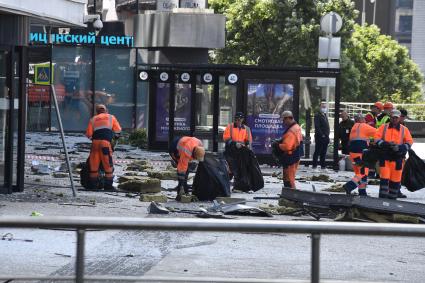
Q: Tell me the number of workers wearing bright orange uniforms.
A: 6